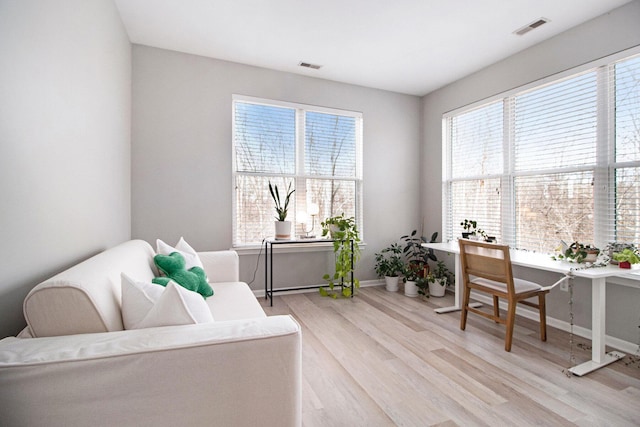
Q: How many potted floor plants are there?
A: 4